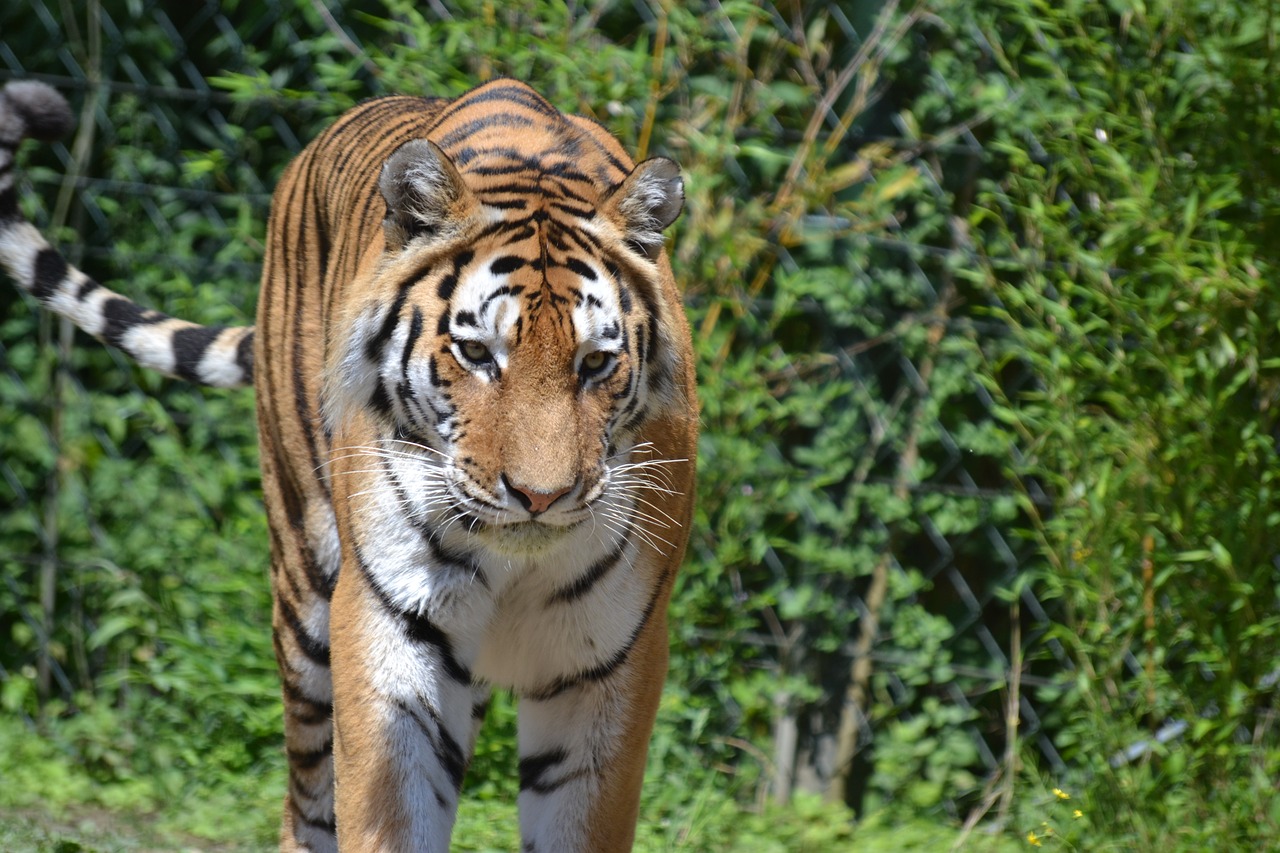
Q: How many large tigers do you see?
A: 1